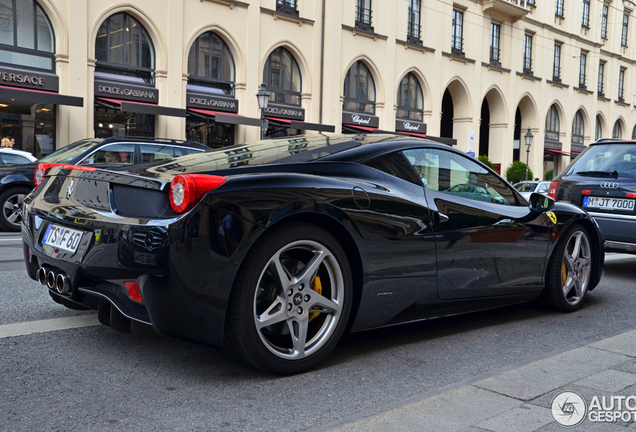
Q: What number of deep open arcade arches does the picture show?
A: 3